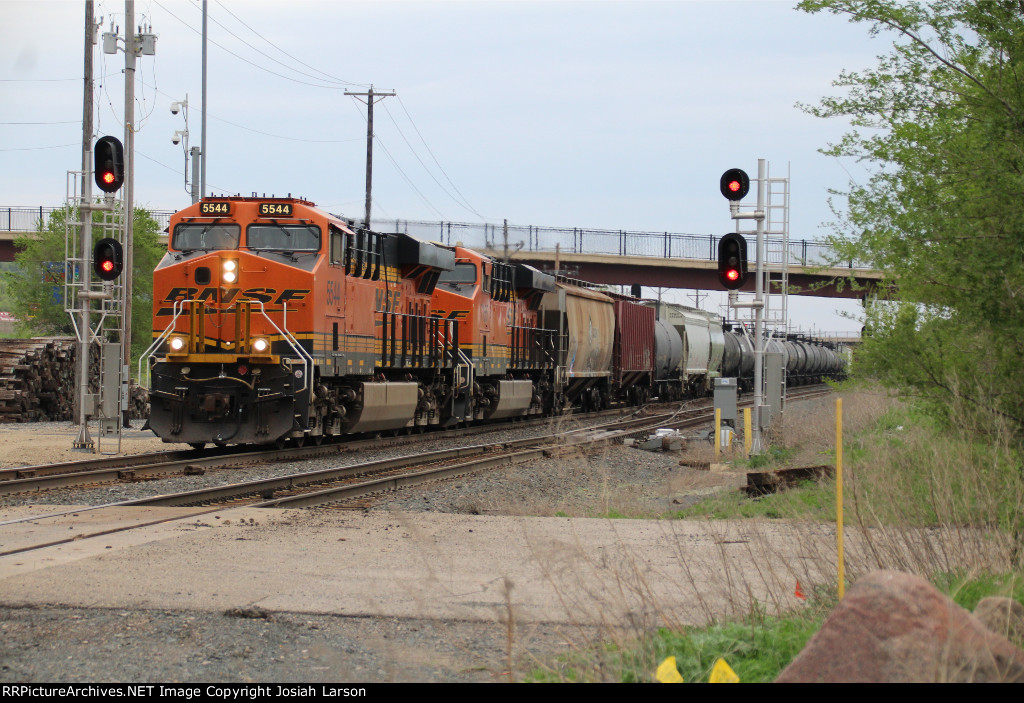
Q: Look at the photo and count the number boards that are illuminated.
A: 2